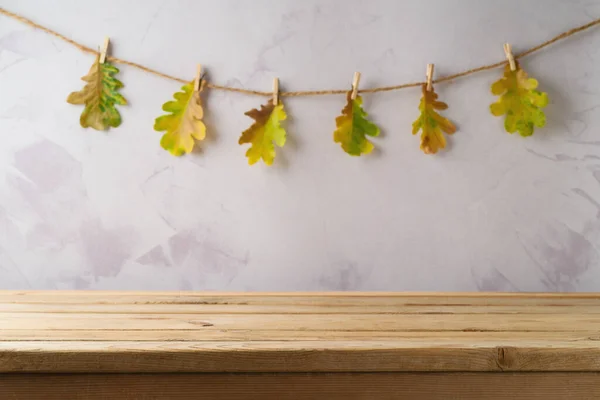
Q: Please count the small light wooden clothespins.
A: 6